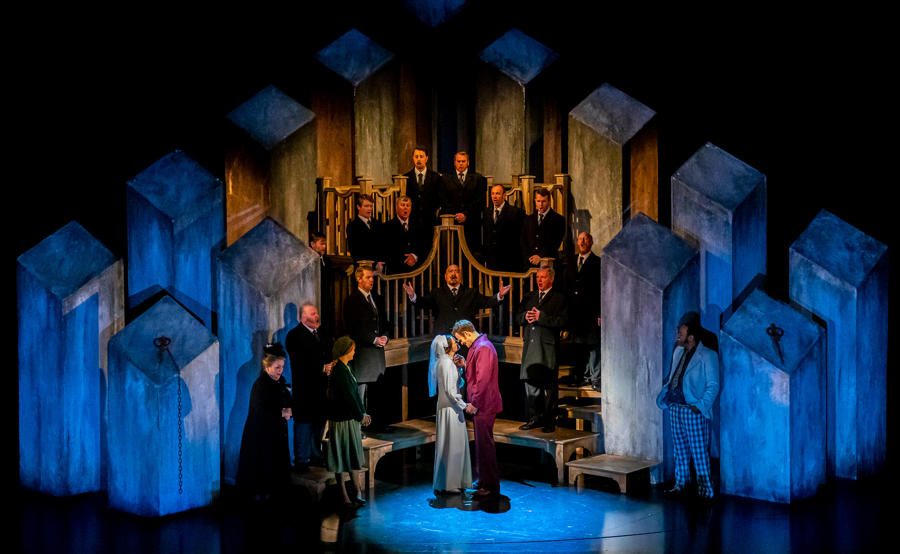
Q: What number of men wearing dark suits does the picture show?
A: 12